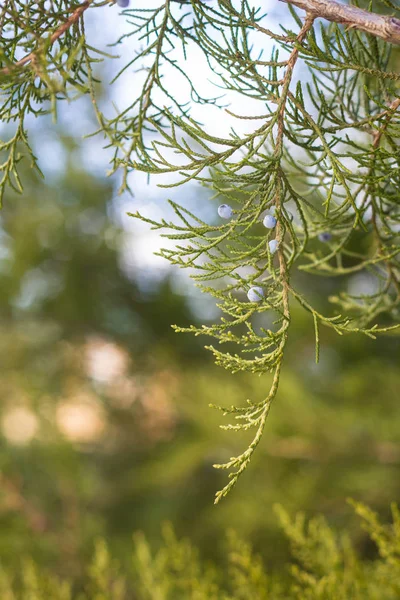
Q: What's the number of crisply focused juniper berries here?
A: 4